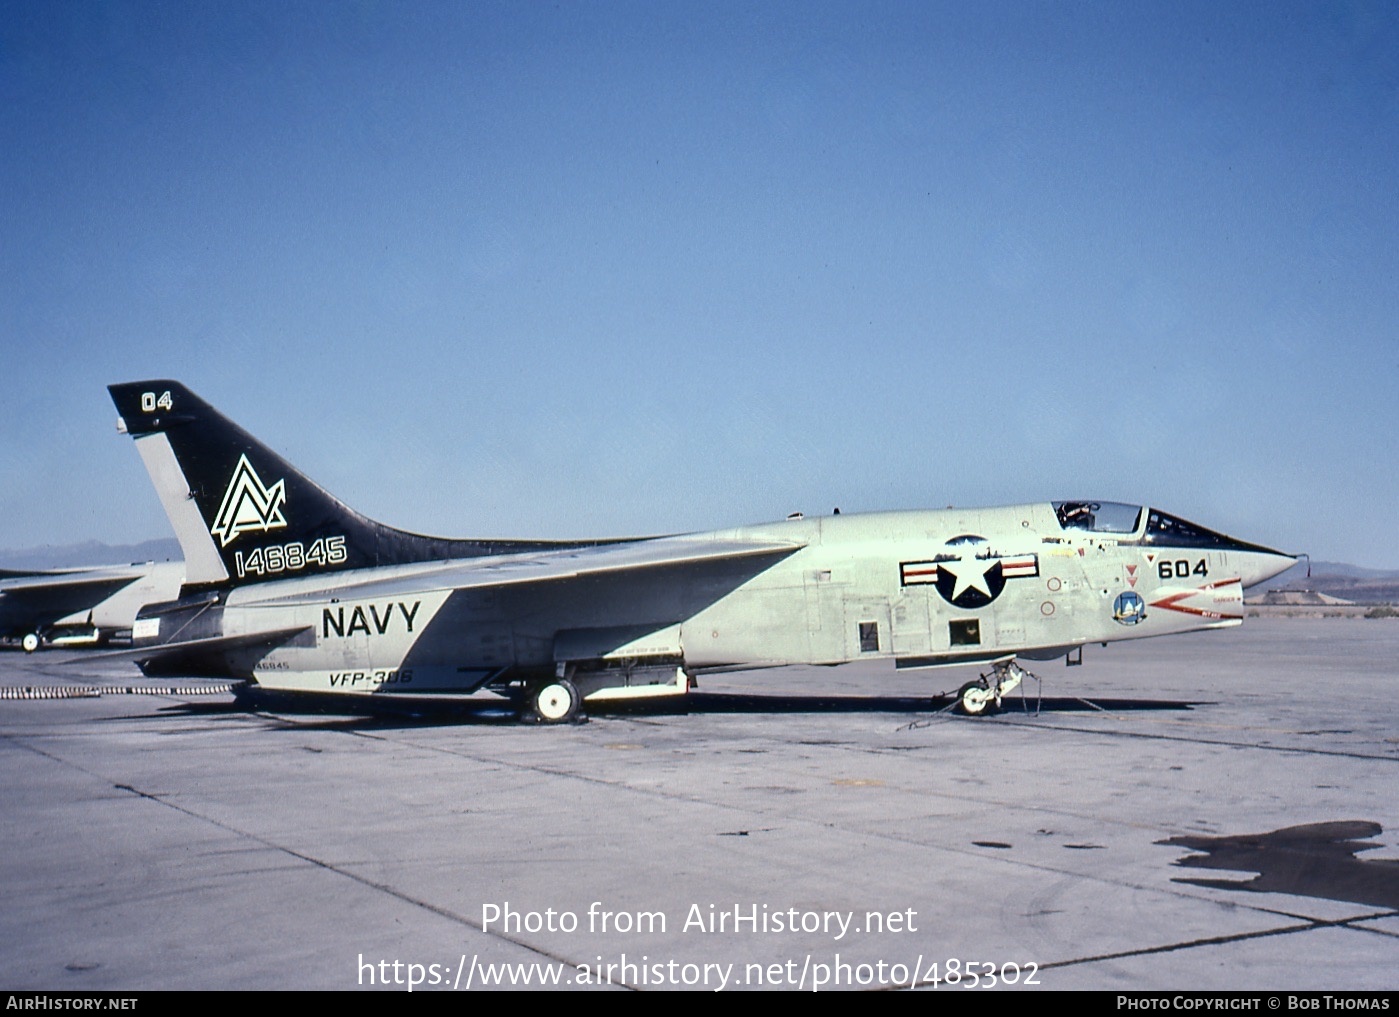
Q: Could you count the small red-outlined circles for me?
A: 2